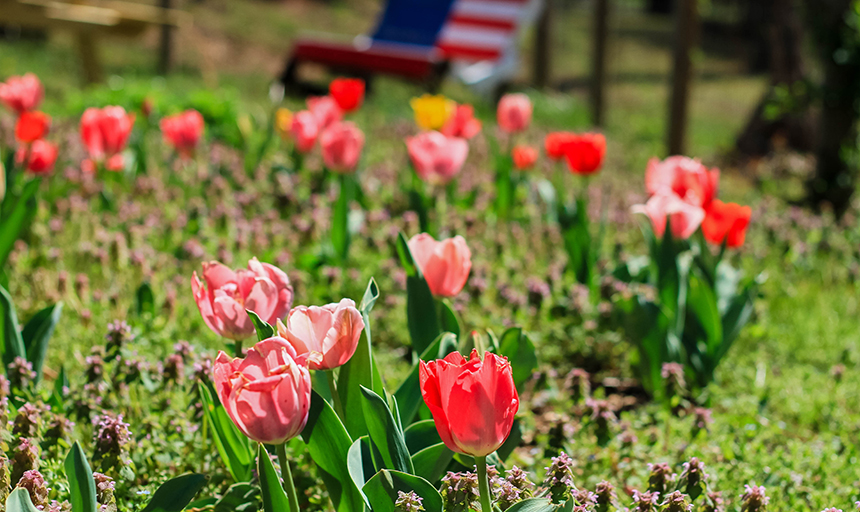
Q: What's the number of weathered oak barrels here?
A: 0